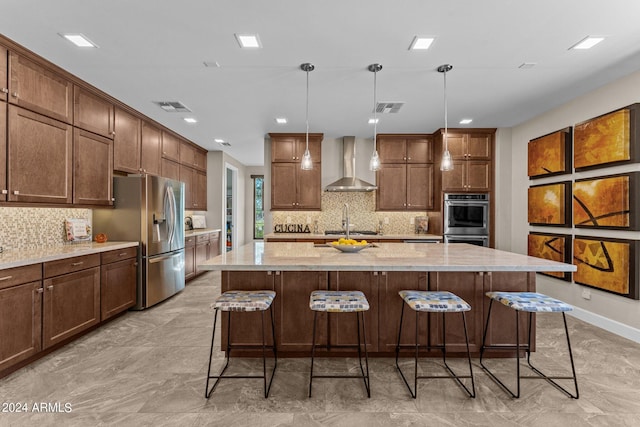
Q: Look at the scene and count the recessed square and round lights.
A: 9